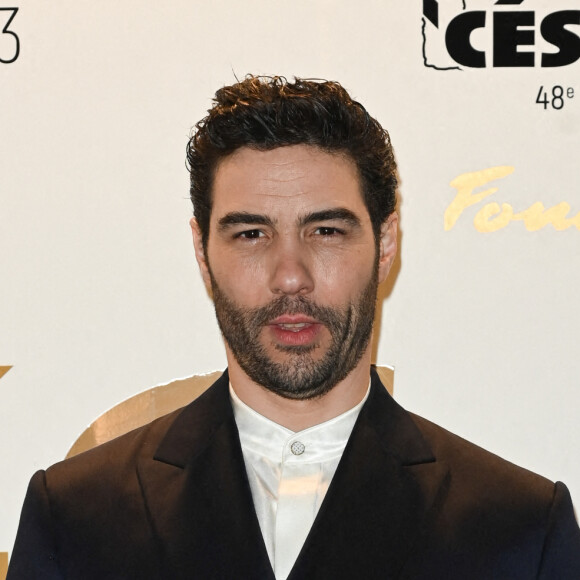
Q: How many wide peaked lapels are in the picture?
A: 2